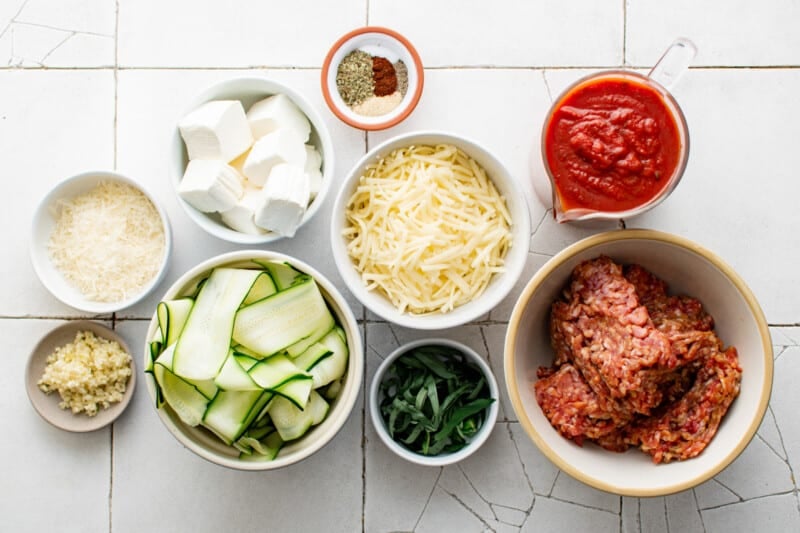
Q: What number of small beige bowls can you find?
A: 1